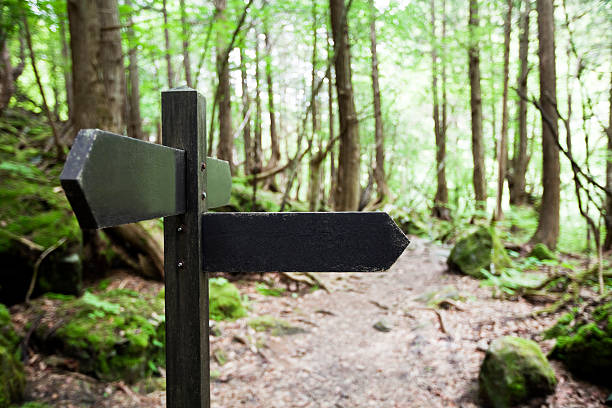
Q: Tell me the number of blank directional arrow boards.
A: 3